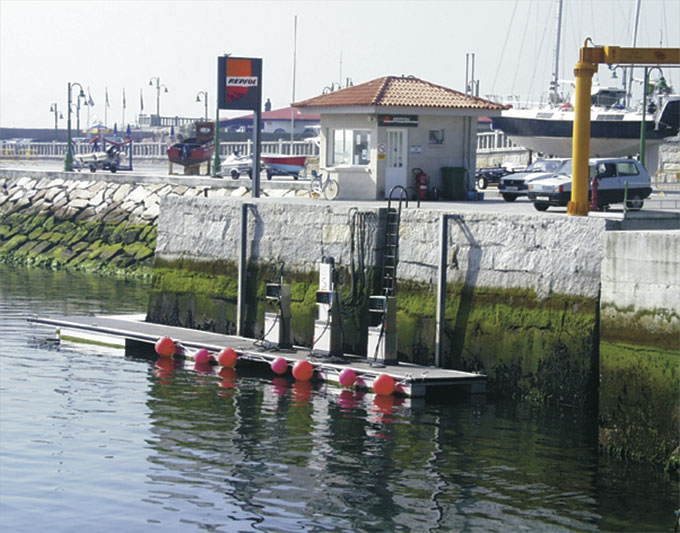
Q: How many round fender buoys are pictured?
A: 7